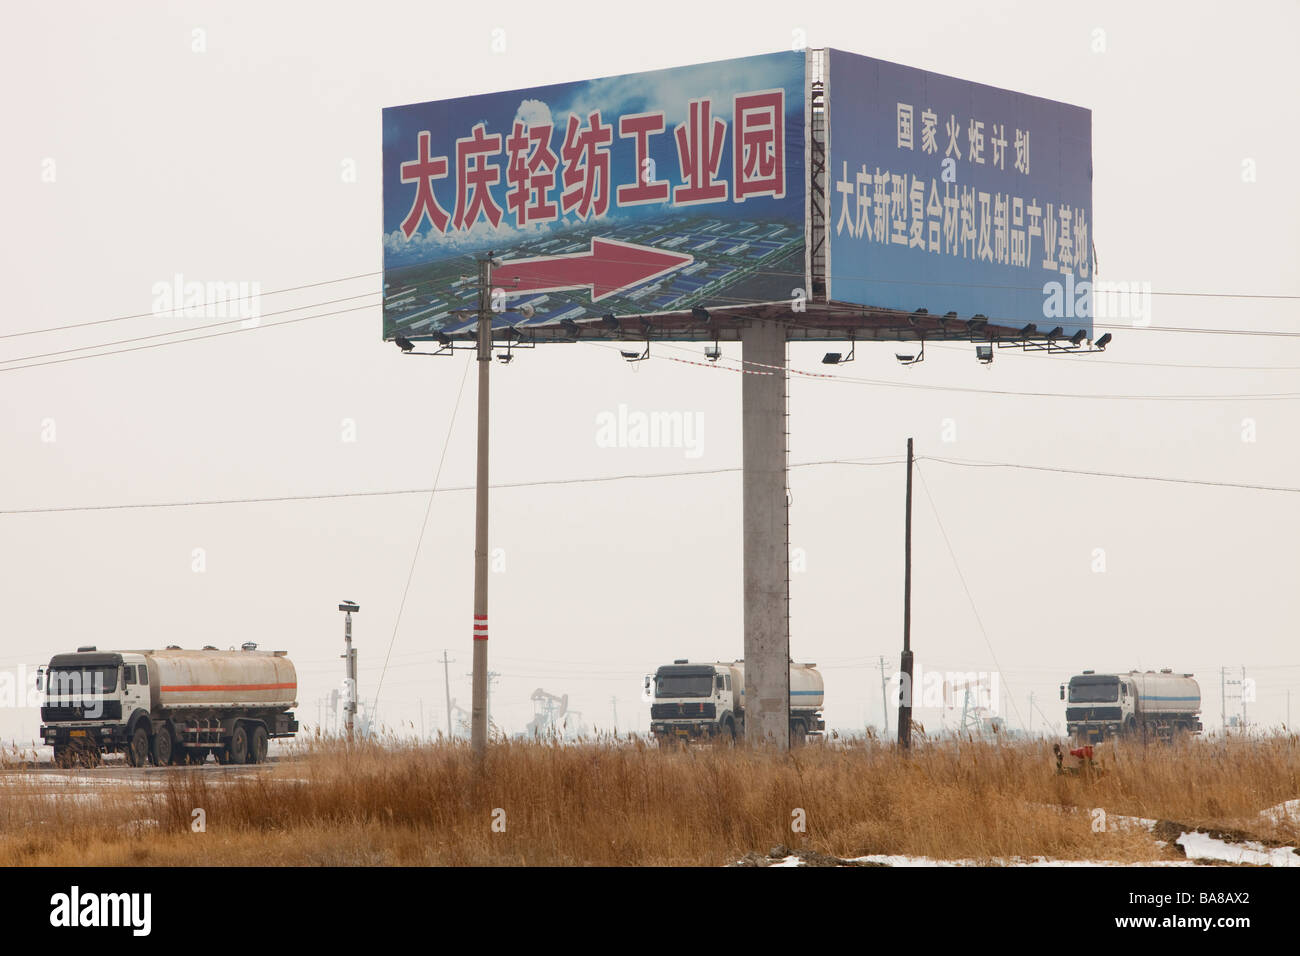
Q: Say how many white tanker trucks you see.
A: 3